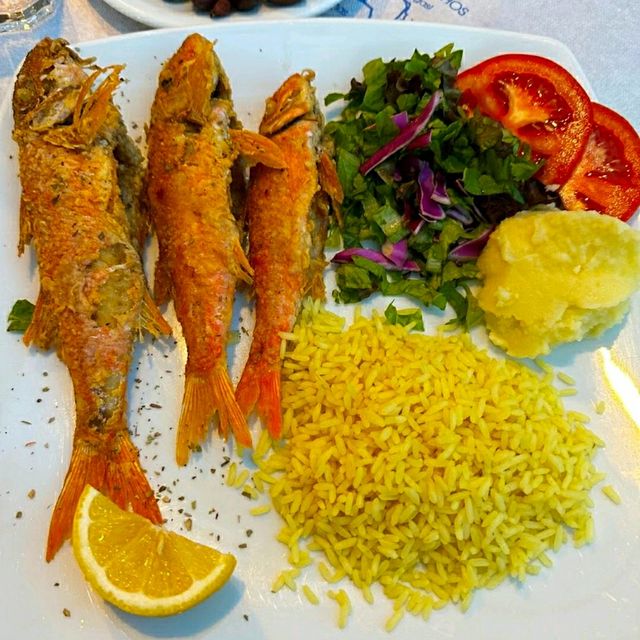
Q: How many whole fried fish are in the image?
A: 3